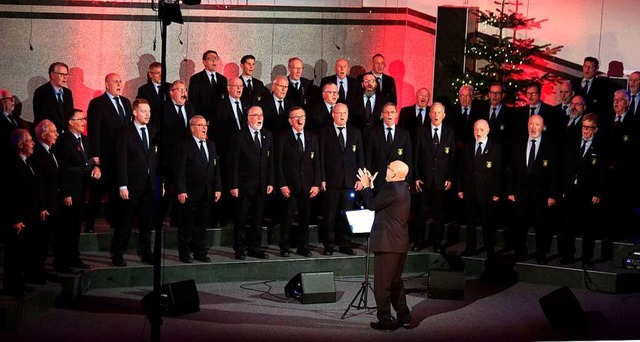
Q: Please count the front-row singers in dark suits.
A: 13